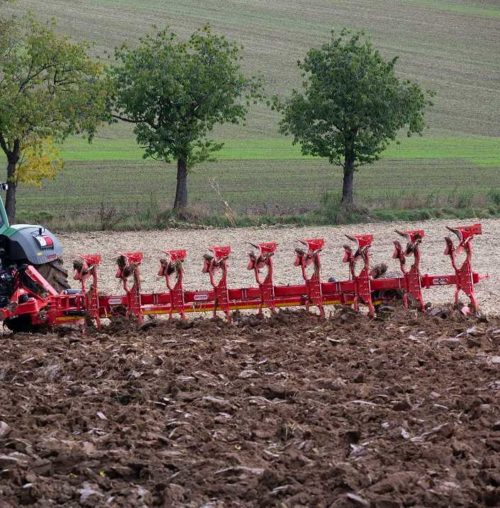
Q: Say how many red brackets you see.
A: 9